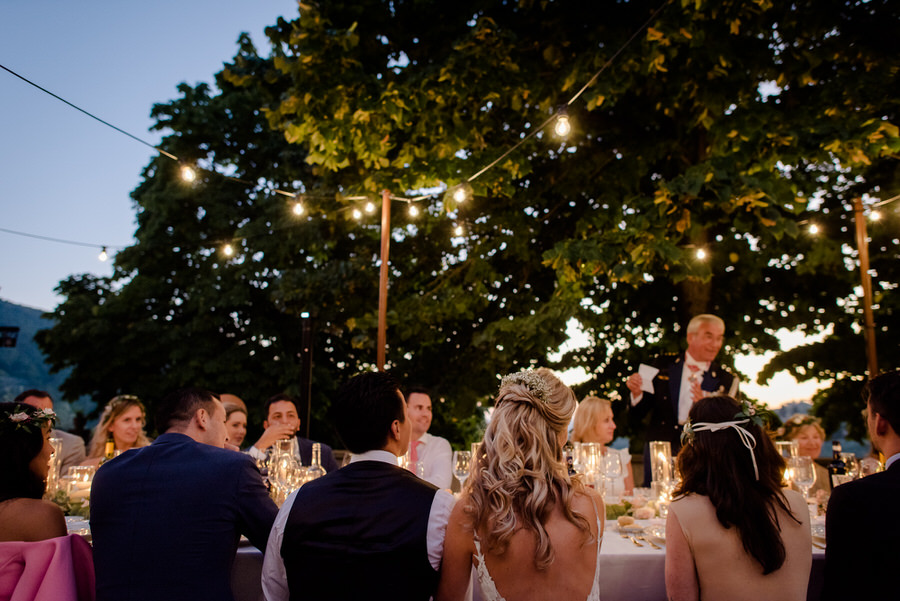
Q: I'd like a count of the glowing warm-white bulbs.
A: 13